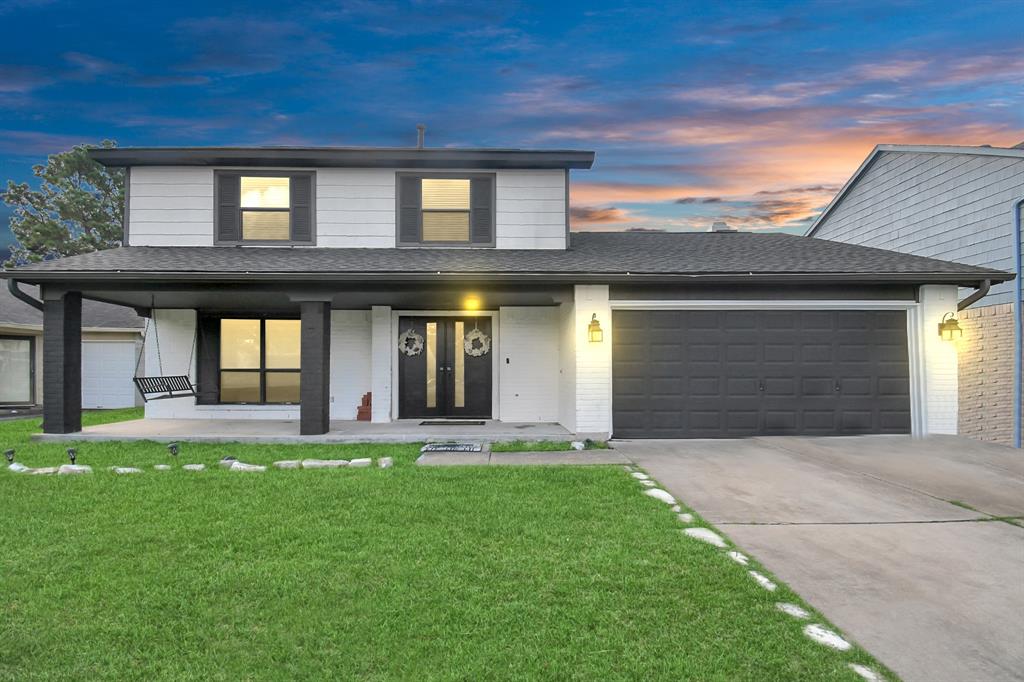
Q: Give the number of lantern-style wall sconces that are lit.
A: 2